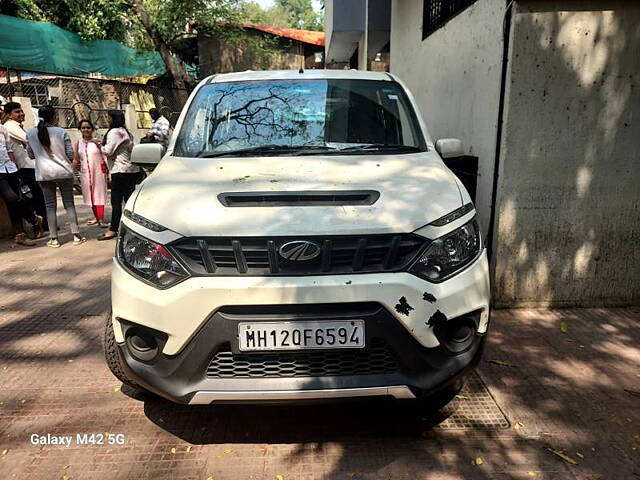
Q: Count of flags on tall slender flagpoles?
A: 0